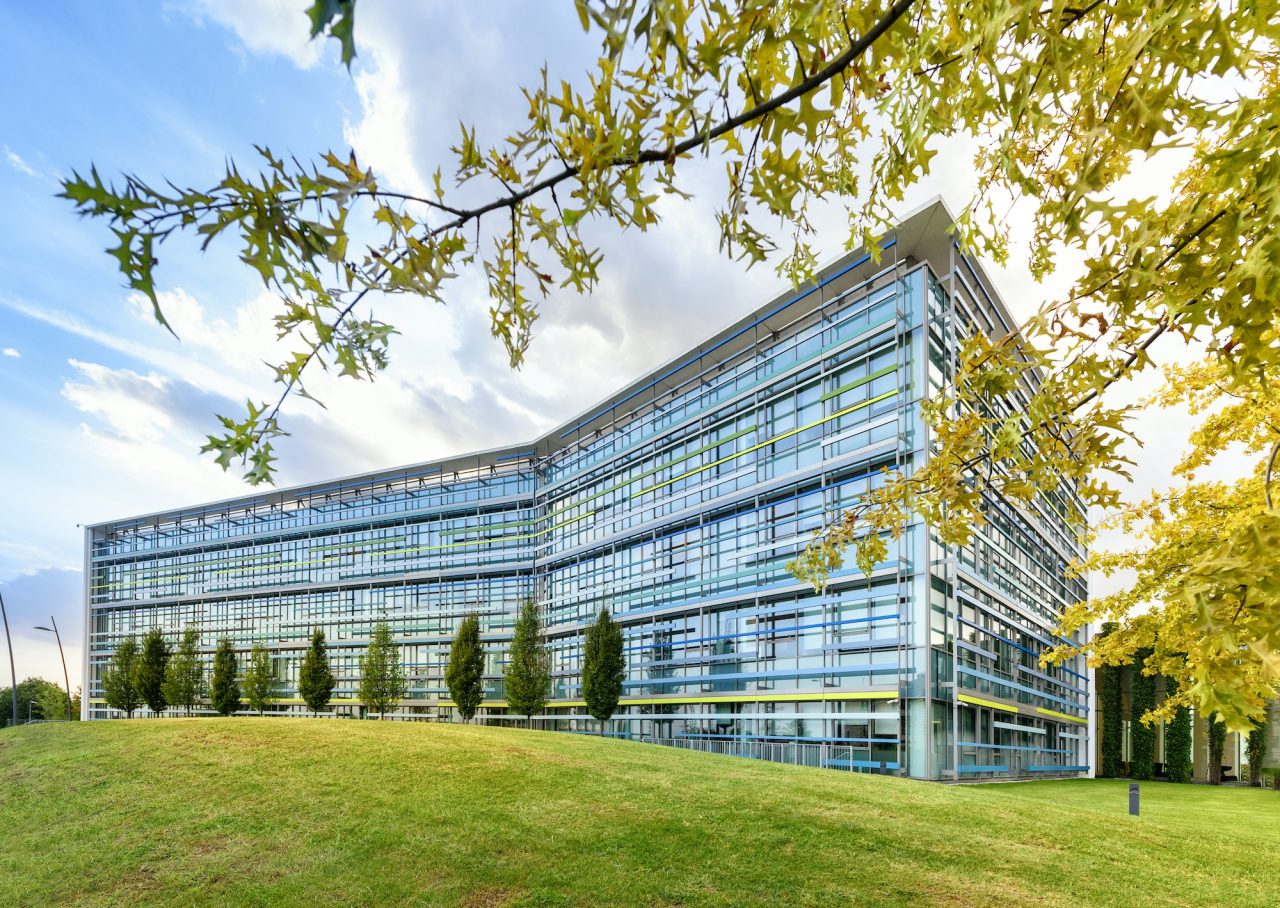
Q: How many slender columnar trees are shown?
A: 10